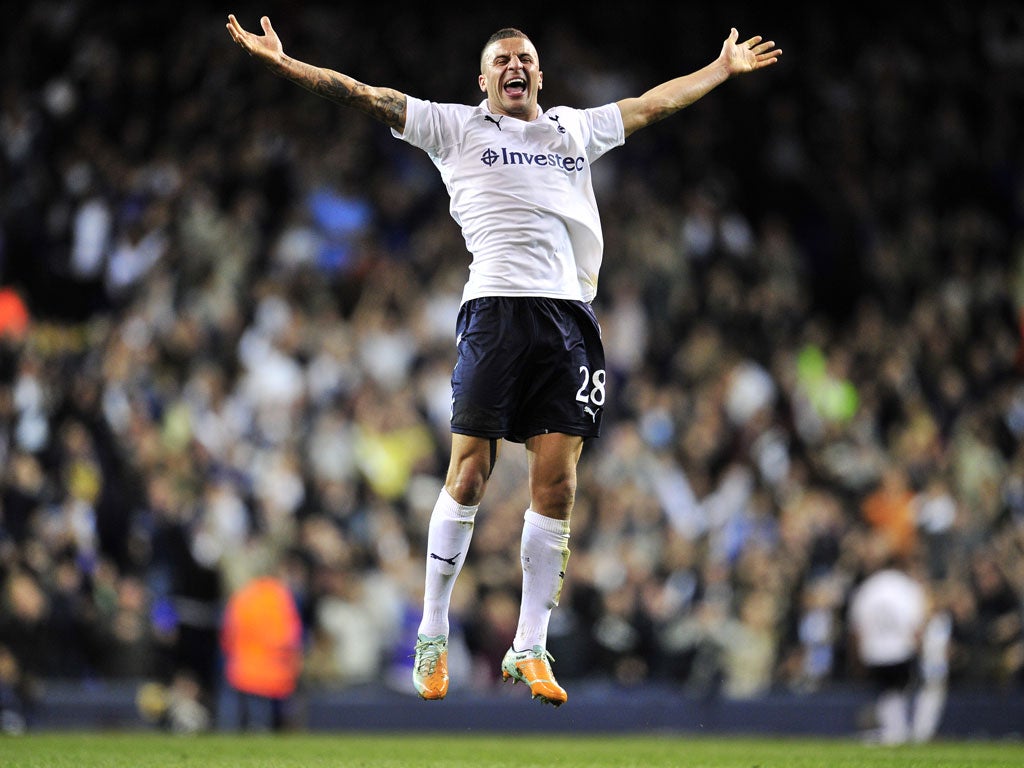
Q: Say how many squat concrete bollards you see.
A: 0